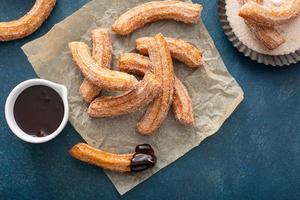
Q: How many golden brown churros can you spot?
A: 11